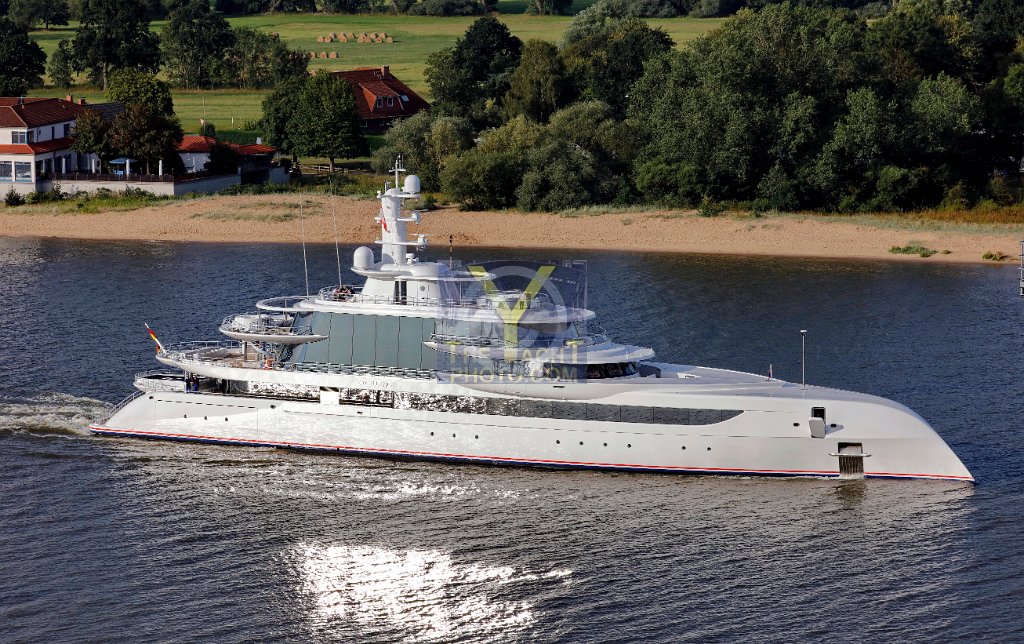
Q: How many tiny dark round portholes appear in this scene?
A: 12